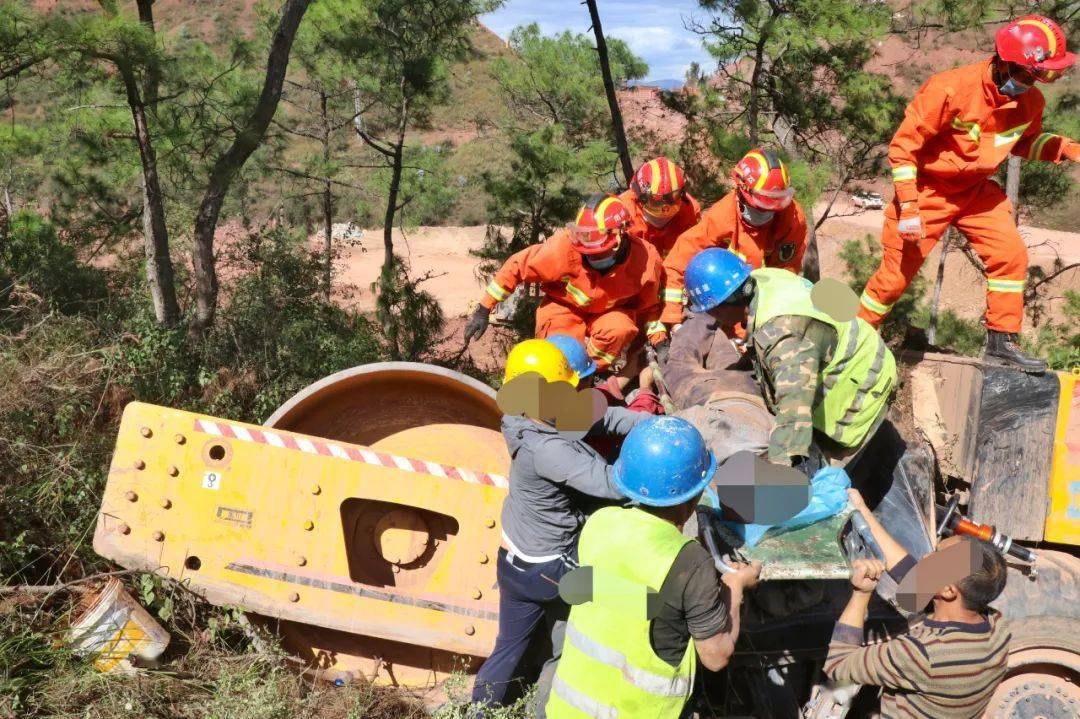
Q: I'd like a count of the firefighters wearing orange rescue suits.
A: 4